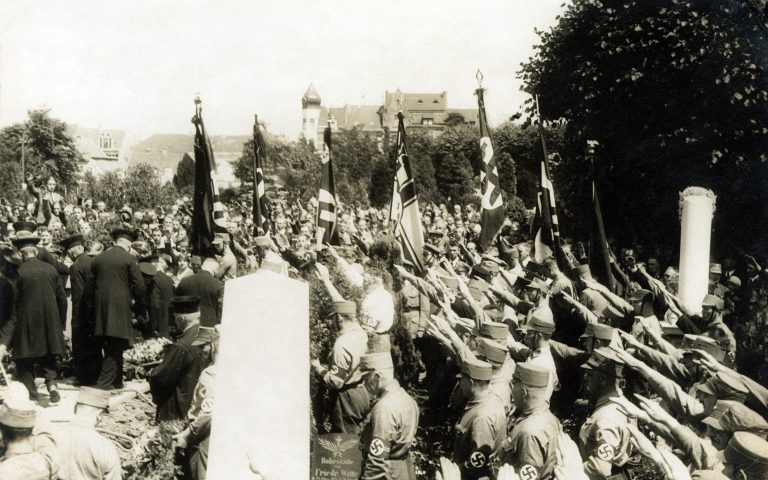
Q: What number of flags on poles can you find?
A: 7